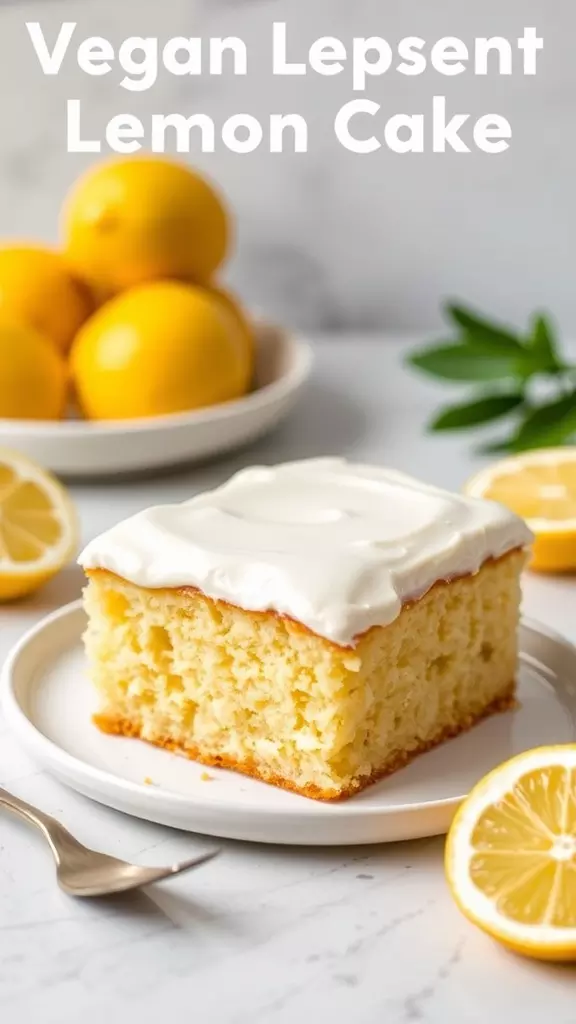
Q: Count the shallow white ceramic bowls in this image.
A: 1